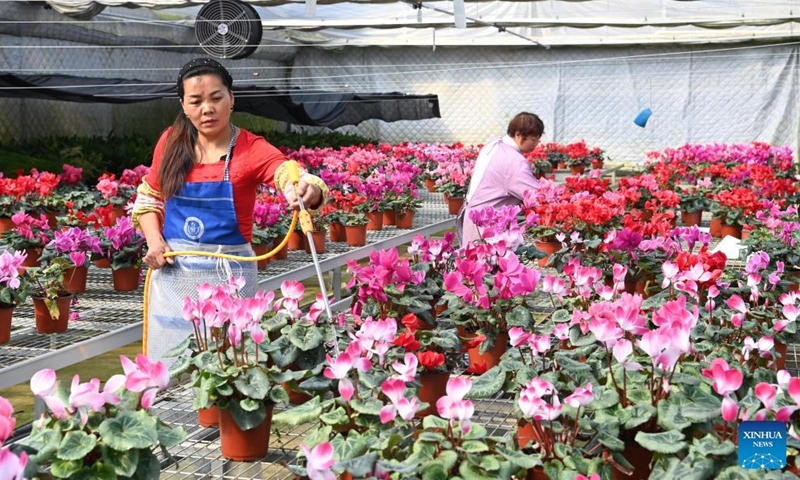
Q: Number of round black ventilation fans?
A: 1